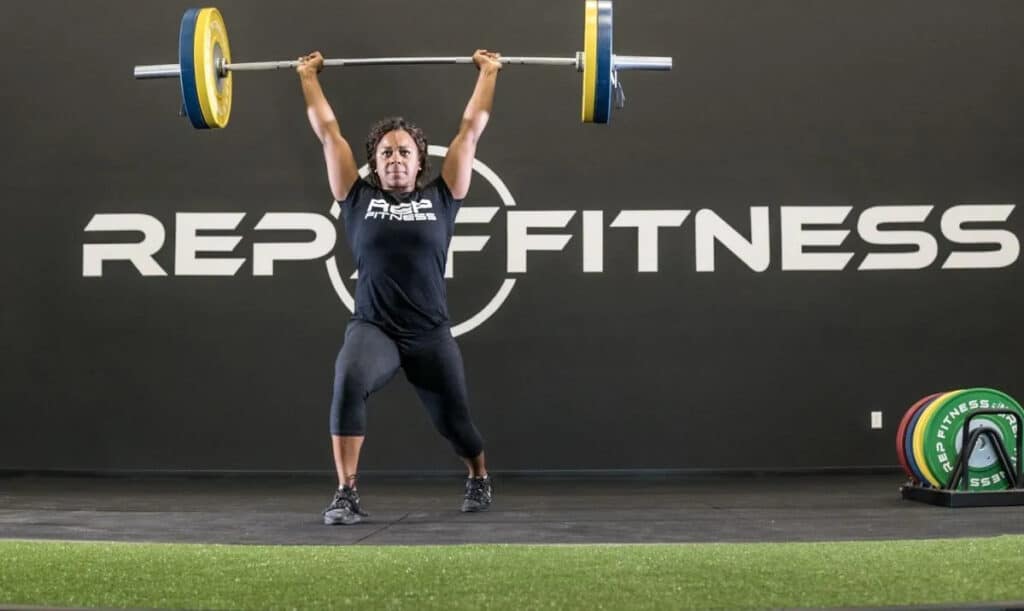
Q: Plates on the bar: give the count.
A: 4